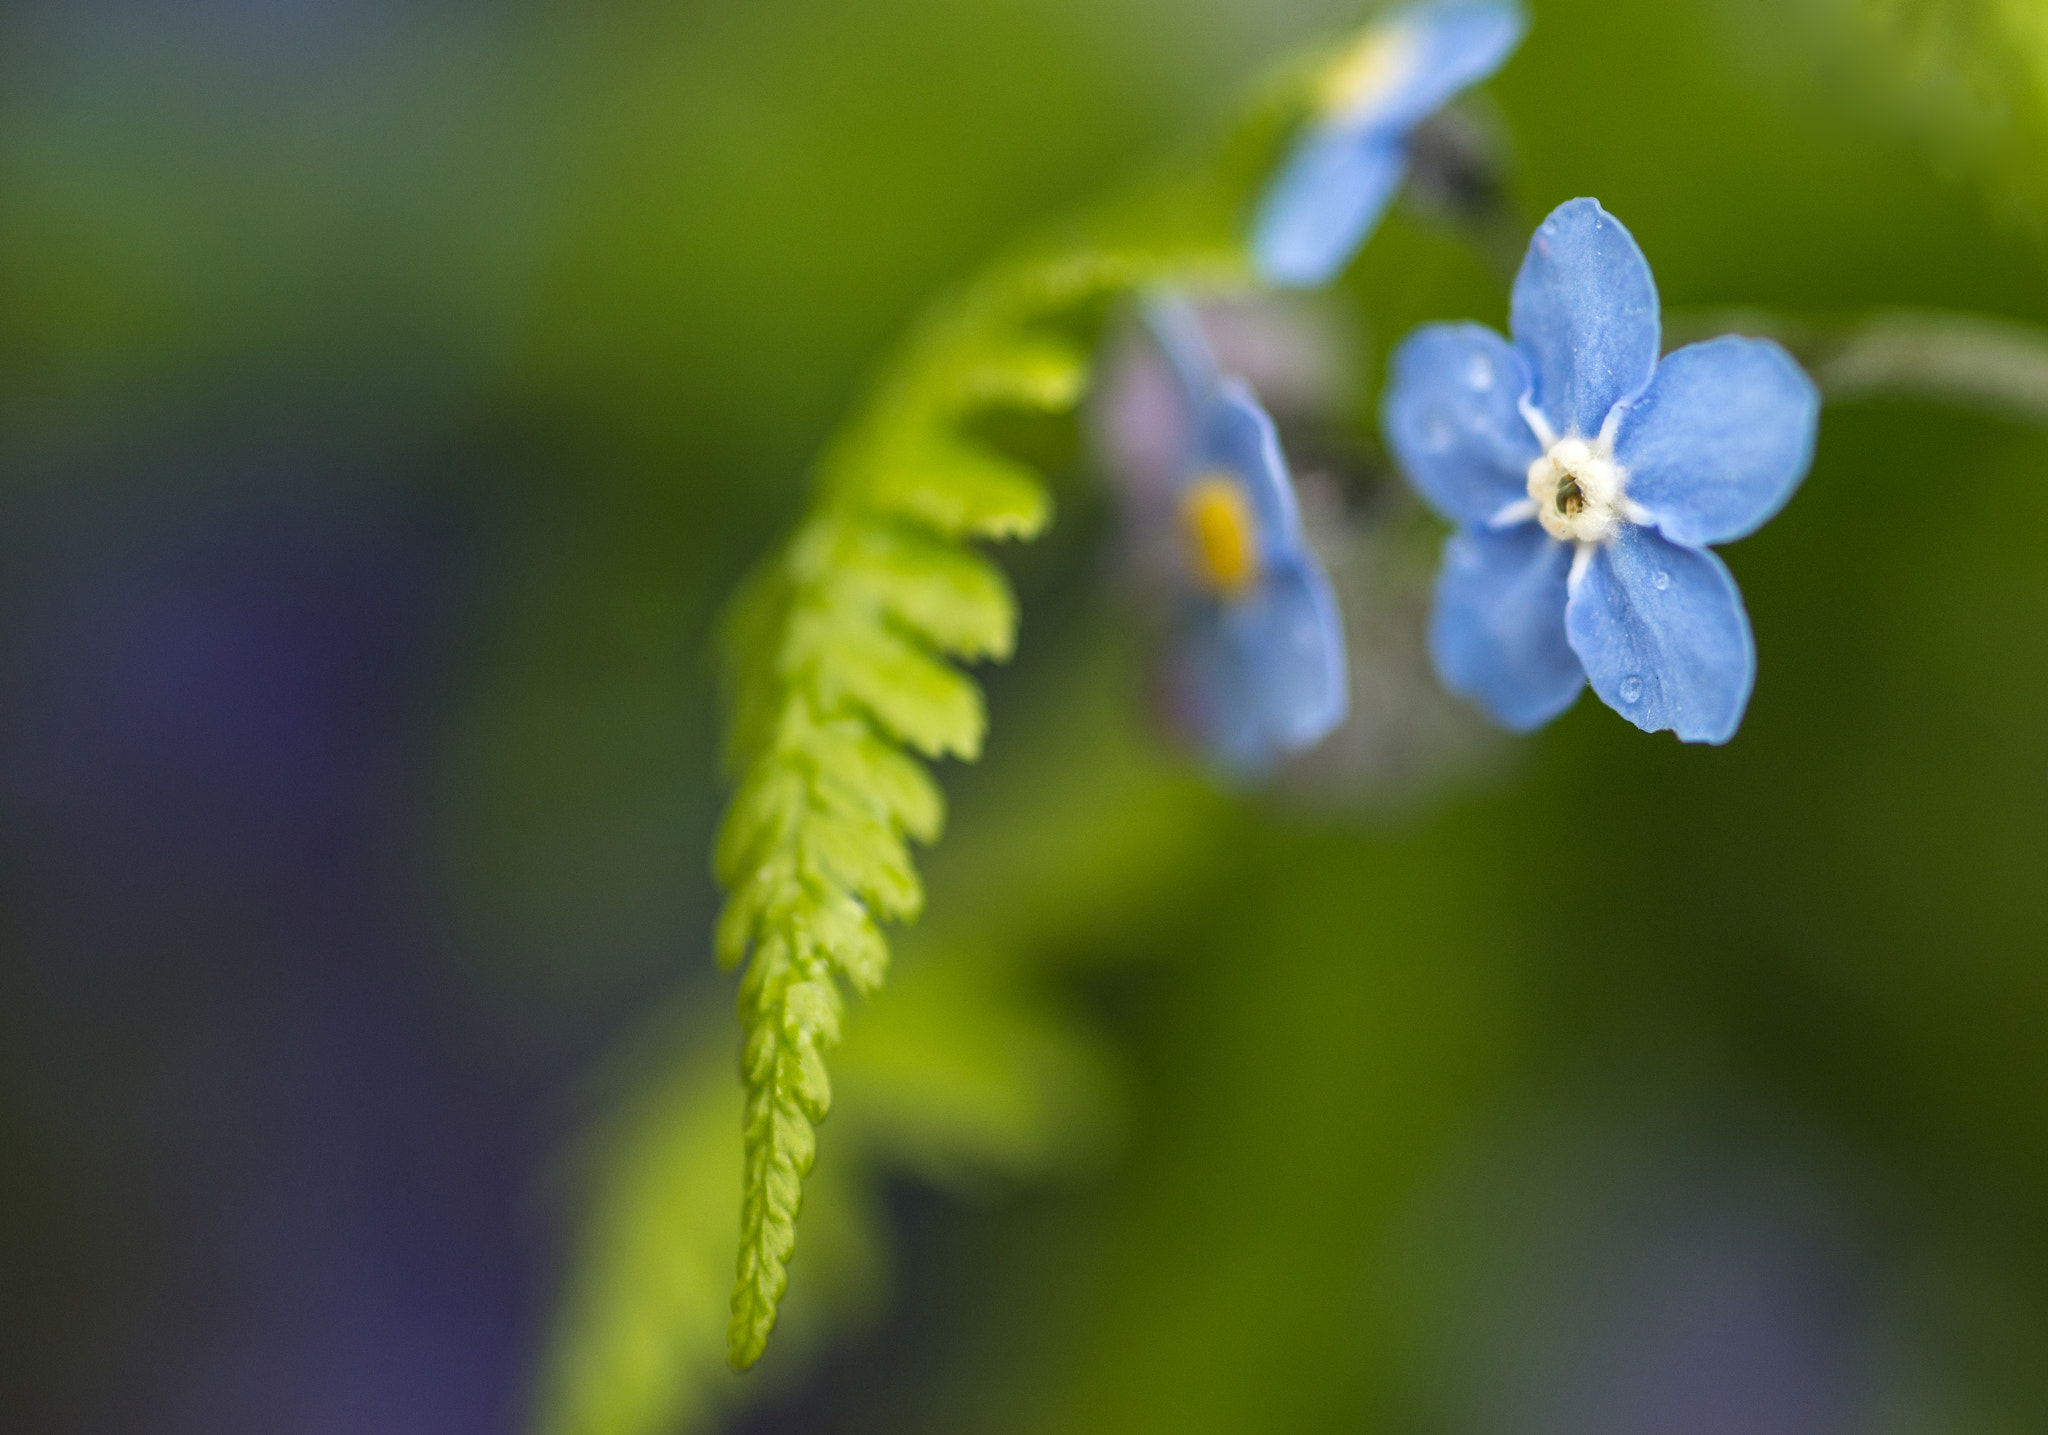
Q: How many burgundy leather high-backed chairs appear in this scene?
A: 0